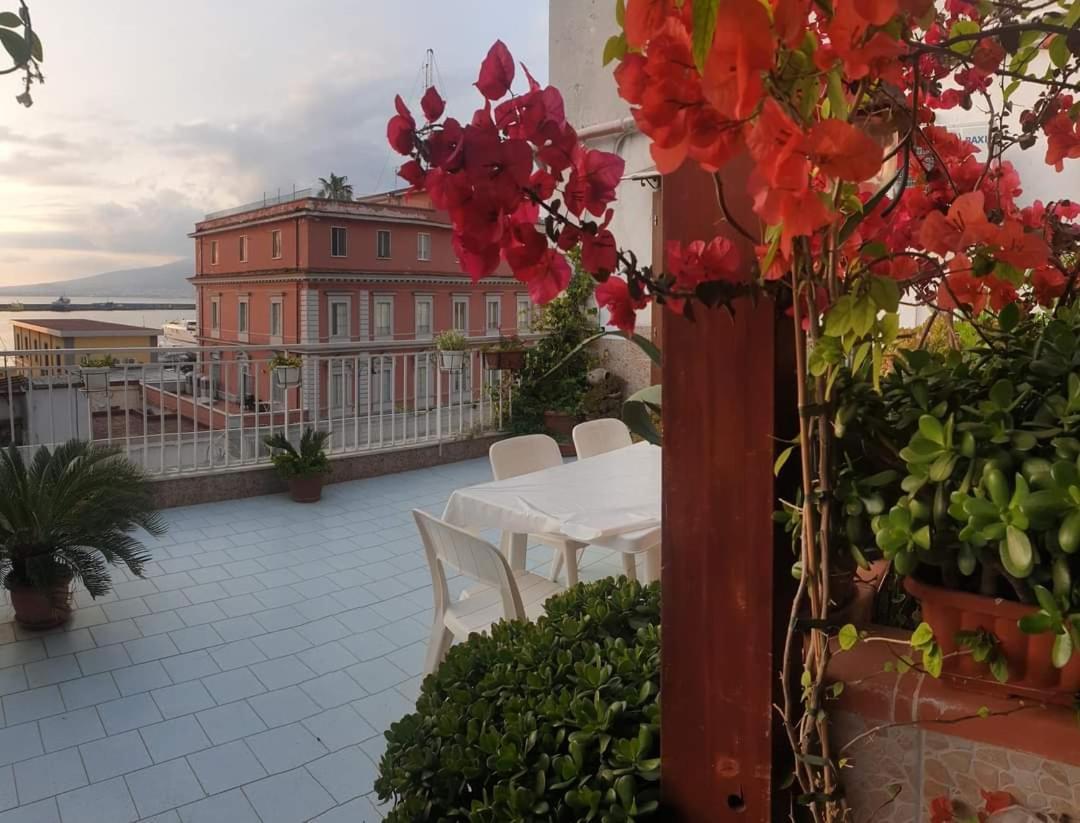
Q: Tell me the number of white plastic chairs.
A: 3